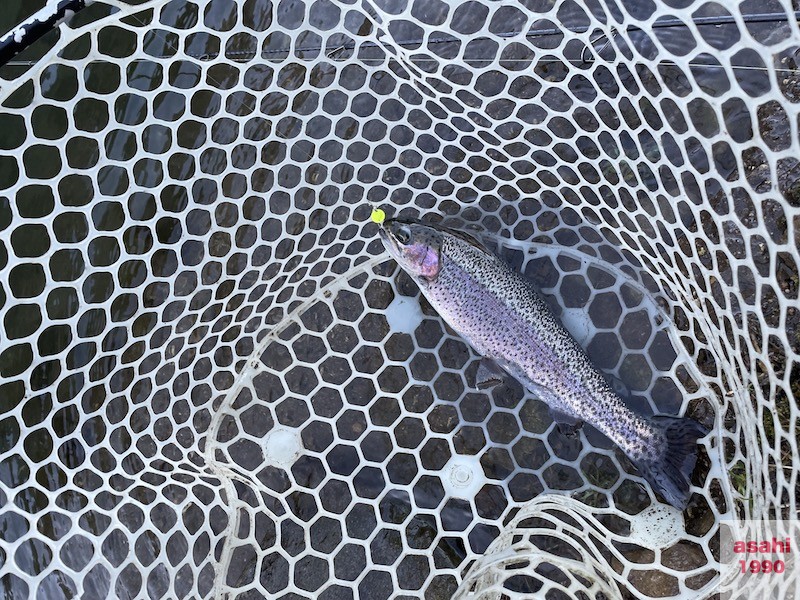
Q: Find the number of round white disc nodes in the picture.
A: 5